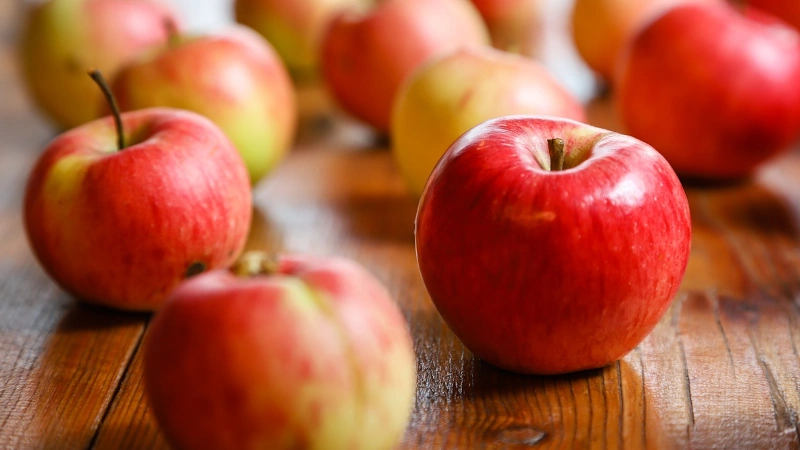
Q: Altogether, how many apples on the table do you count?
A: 12